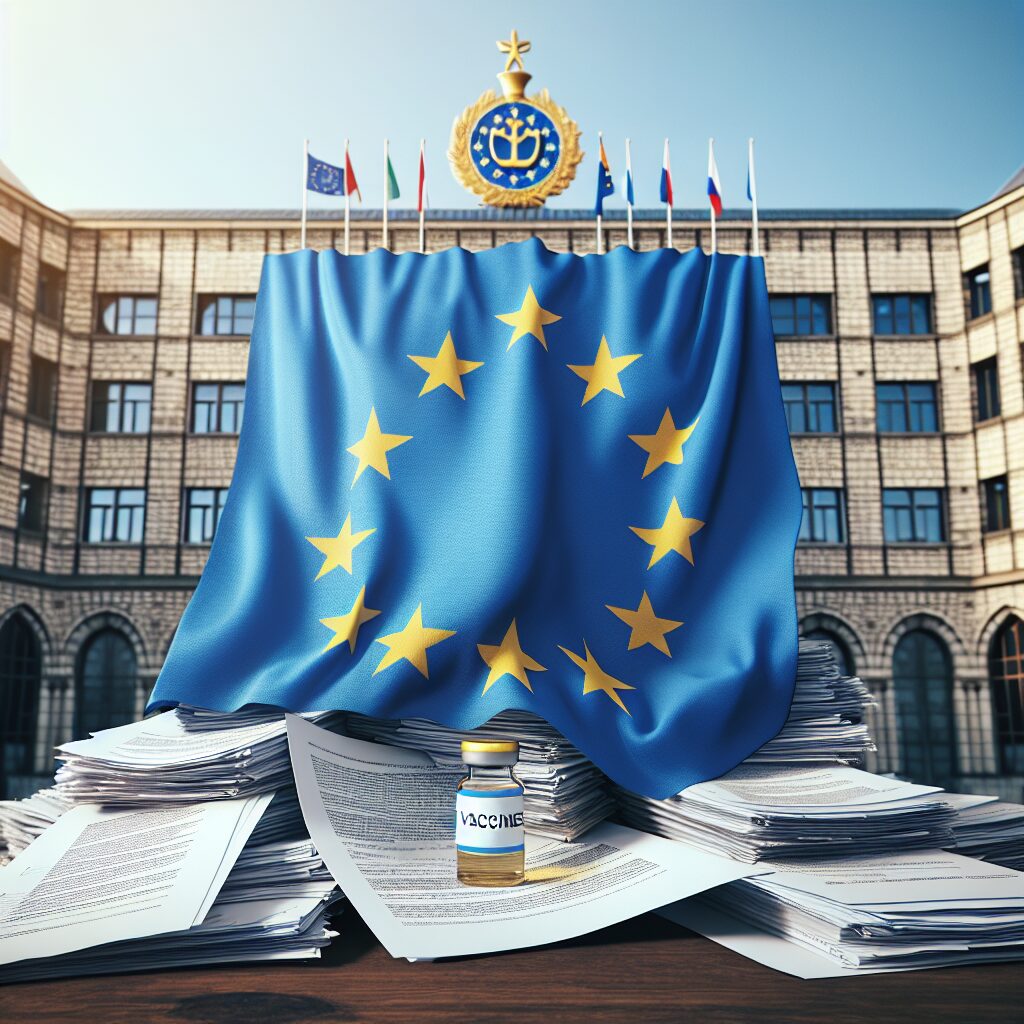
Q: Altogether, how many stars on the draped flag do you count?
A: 12